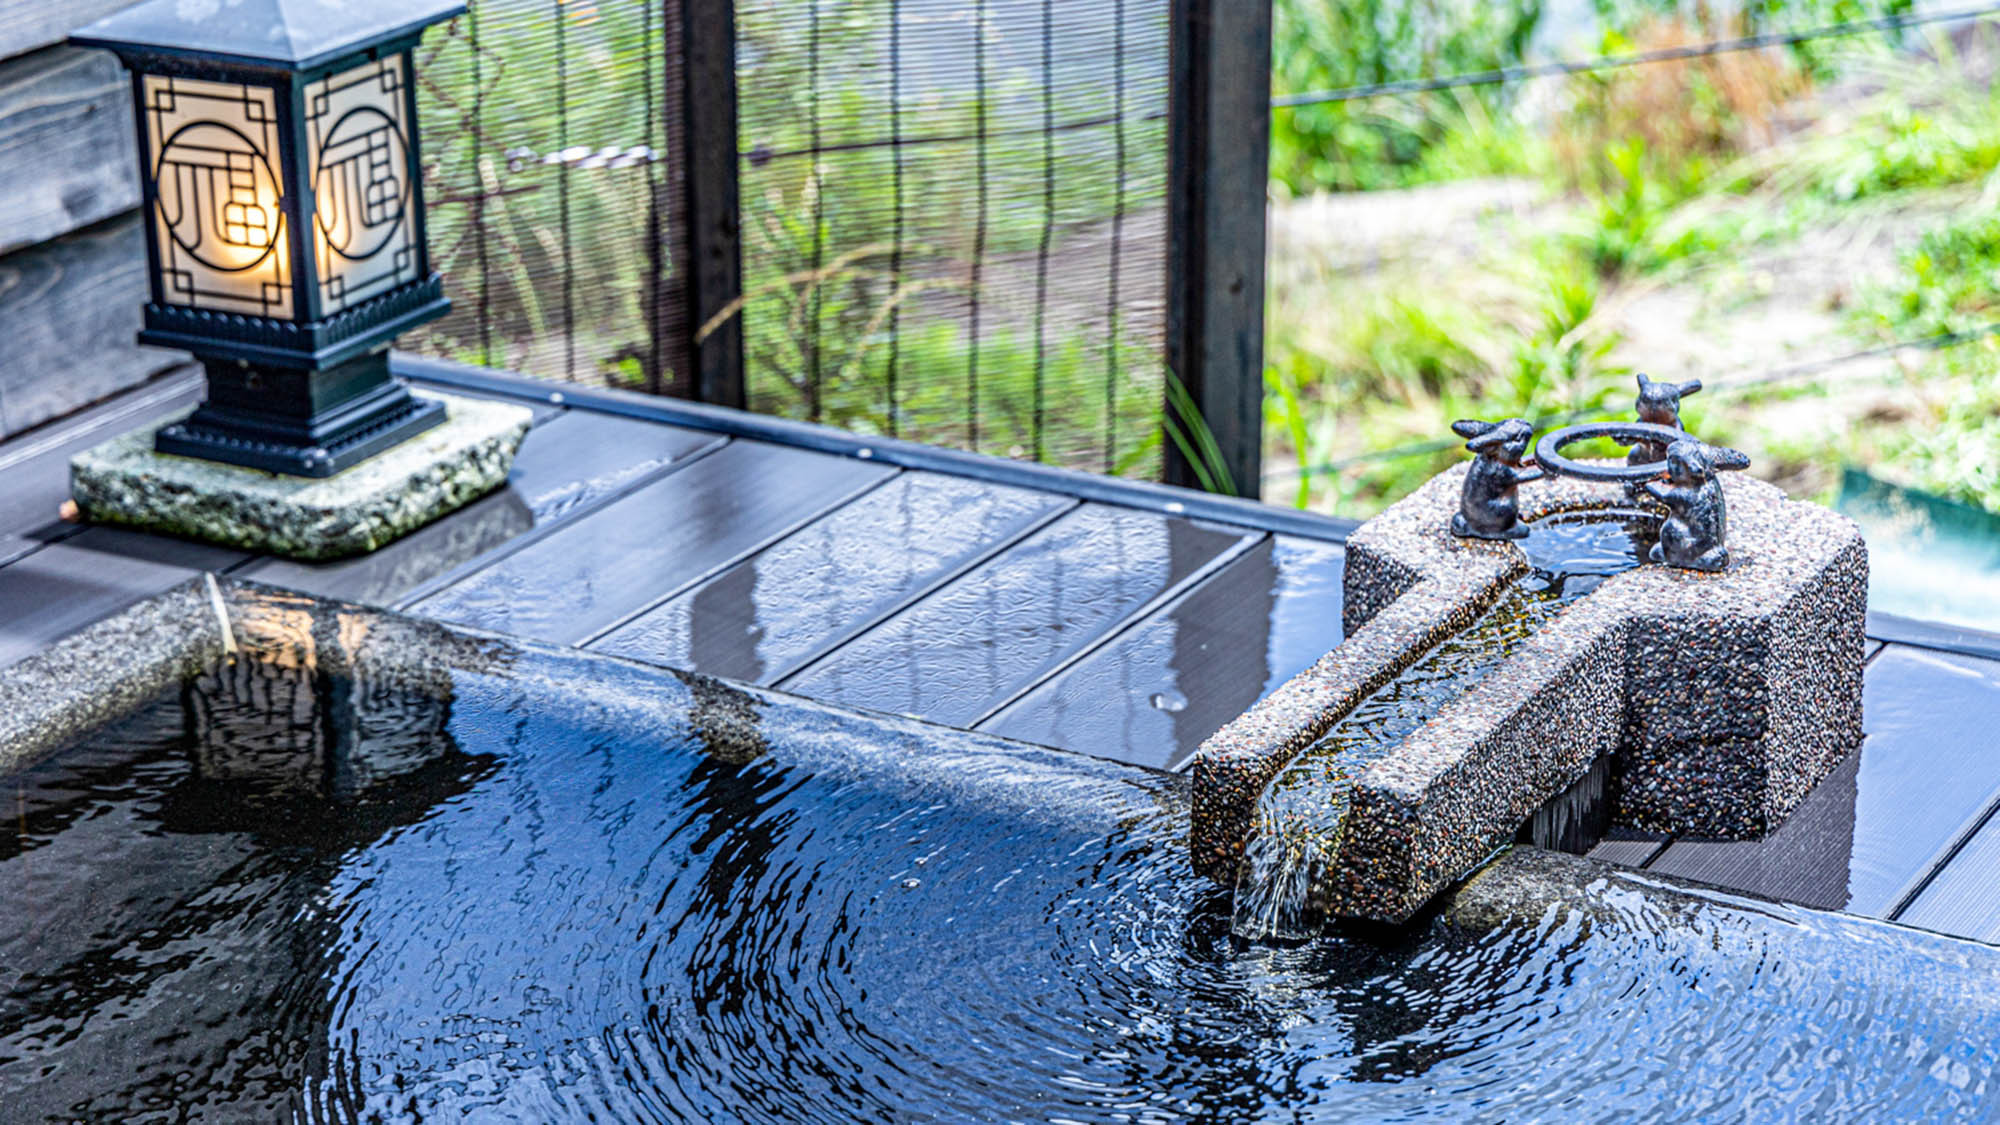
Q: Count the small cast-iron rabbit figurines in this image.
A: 3